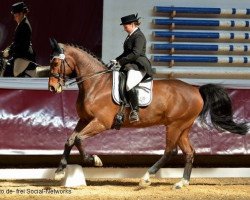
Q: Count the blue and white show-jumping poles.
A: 5